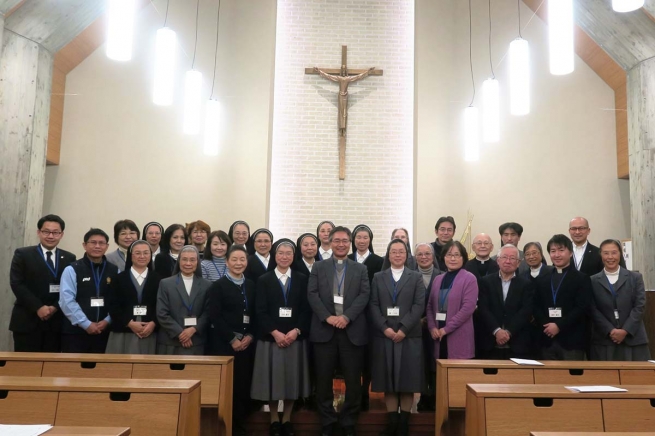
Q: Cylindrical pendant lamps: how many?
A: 9